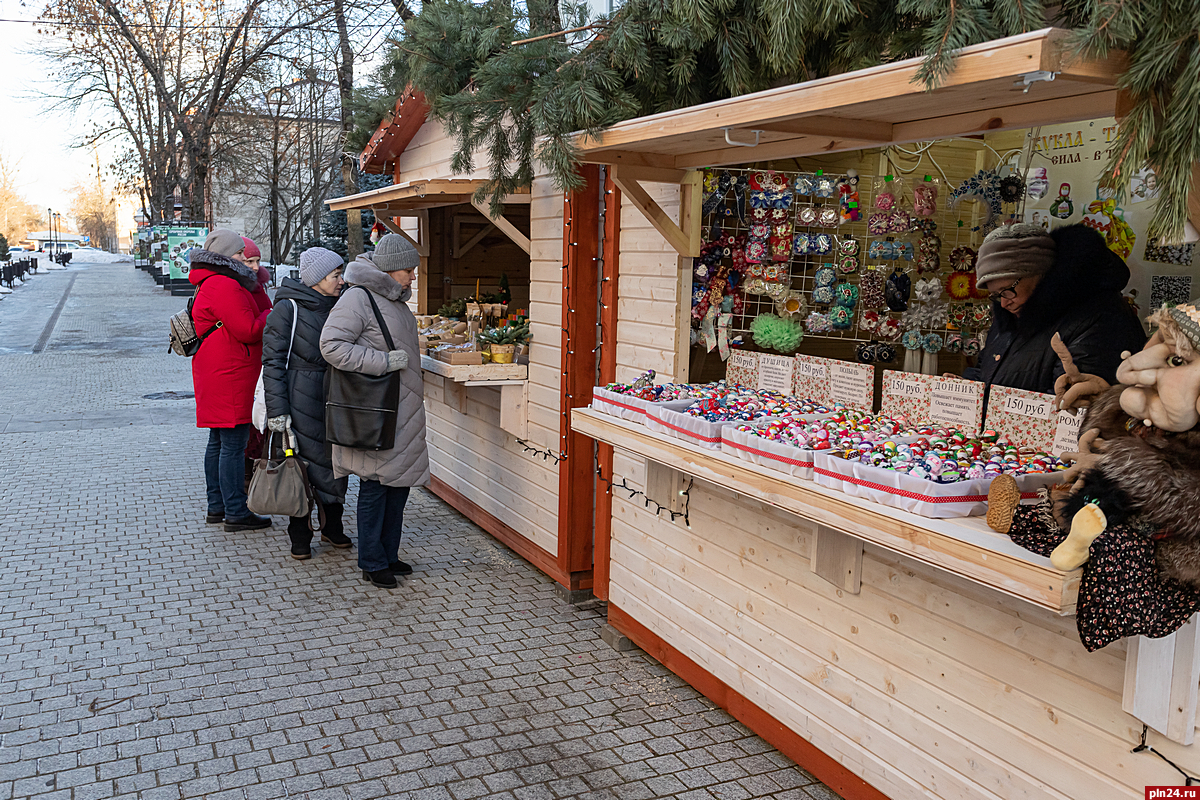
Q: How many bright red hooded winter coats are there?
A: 1